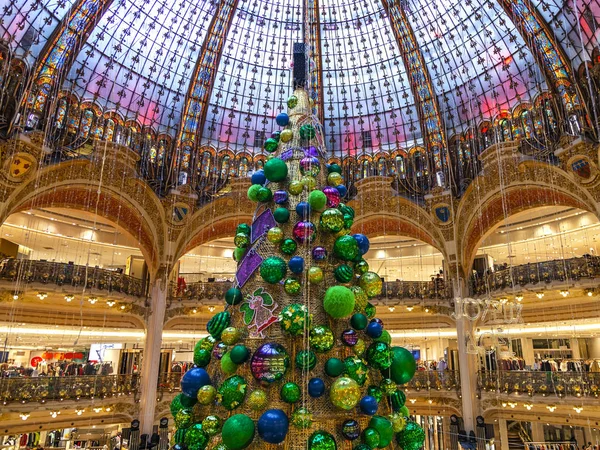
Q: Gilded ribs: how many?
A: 5